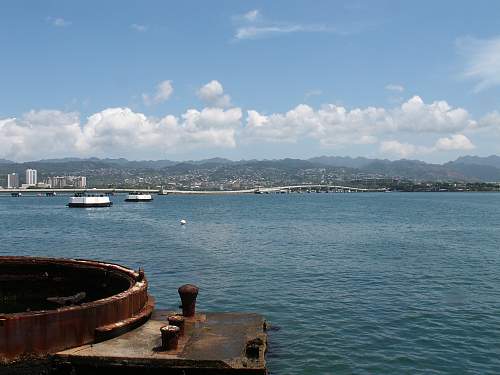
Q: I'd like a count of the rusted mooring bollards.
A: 3